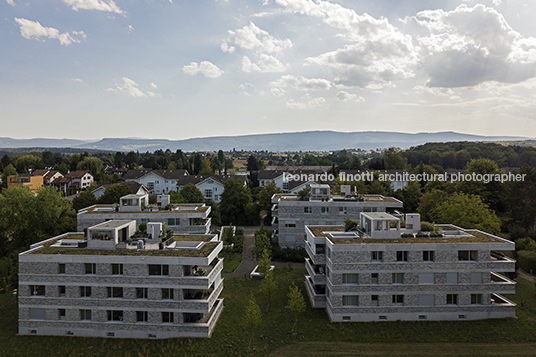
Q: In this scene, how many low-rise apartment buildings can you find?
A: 4